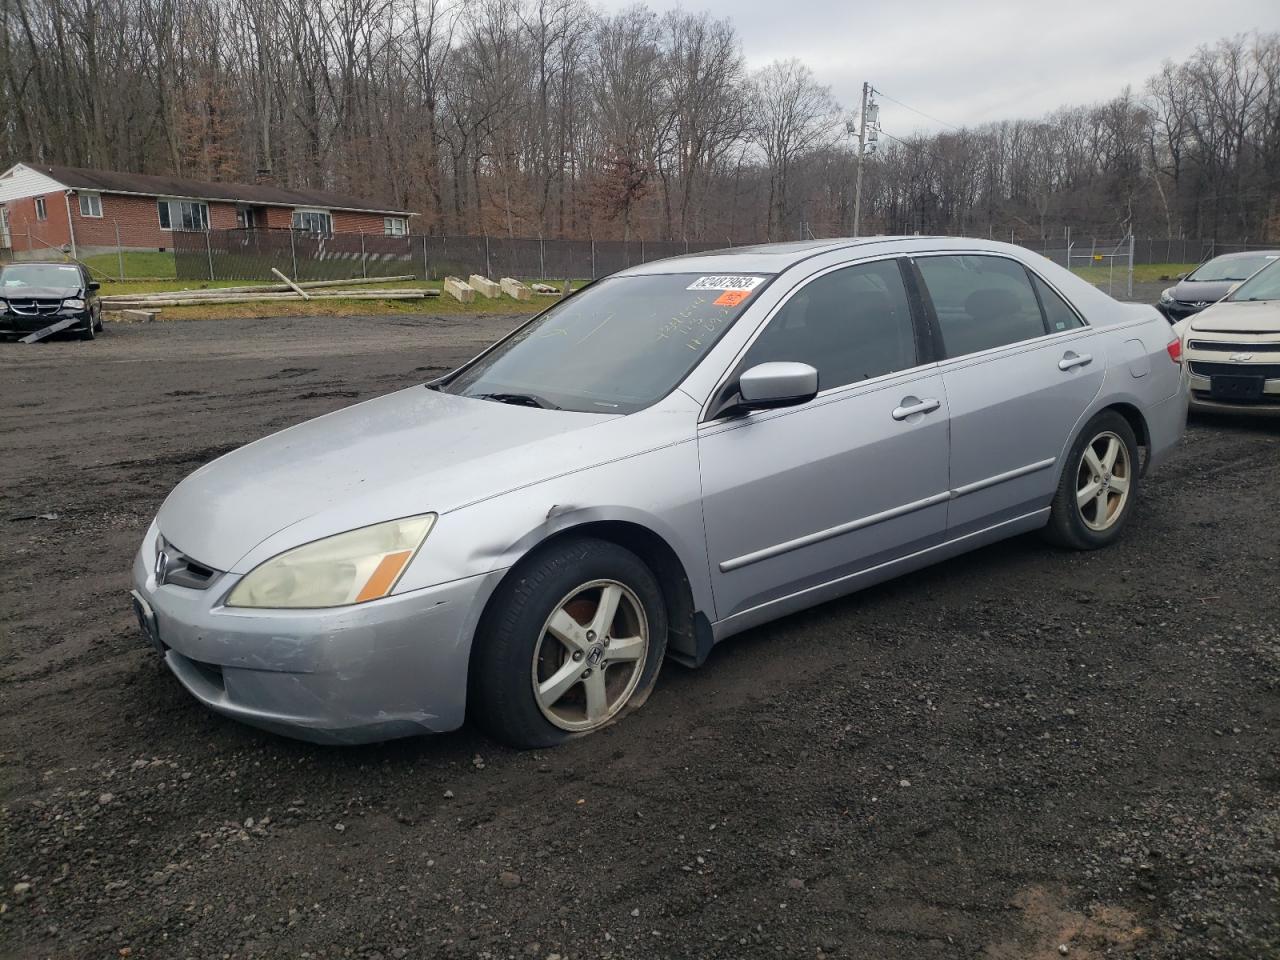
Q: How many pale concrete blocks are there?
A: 3